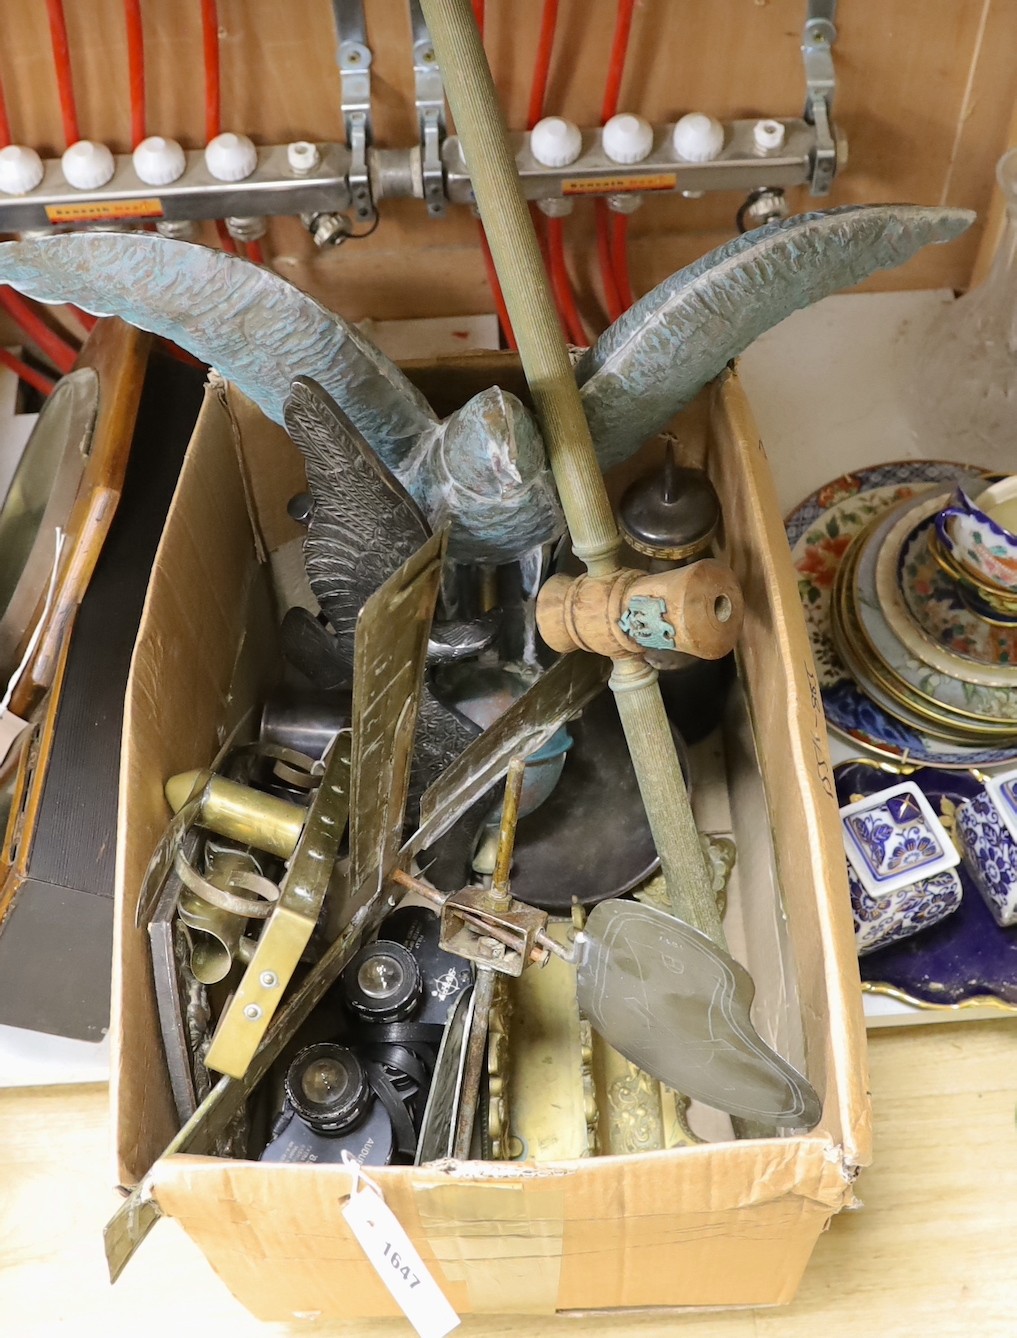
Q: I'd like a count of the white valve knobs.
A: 7